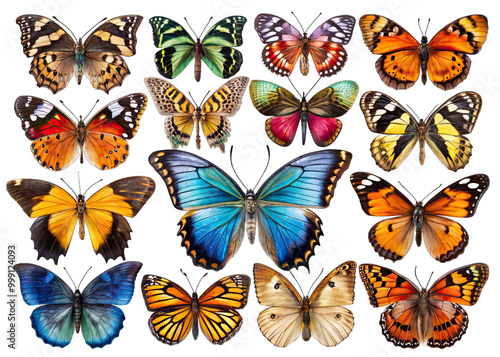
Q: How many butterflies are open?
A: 15